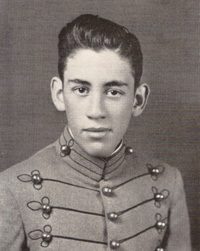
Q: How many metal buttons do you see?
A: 12